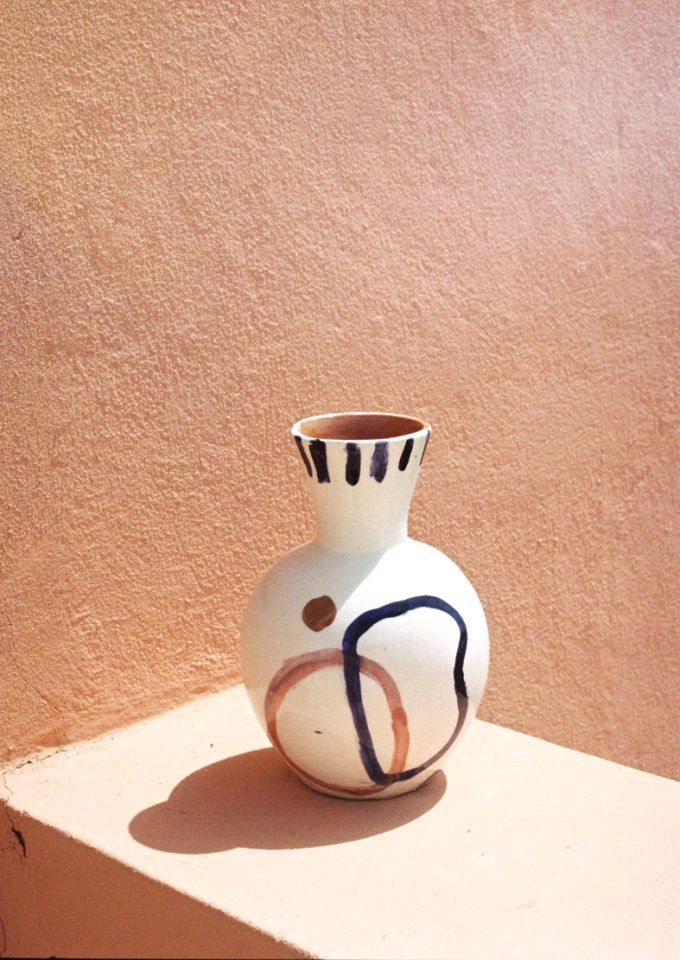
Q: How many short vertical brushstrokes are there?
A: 6